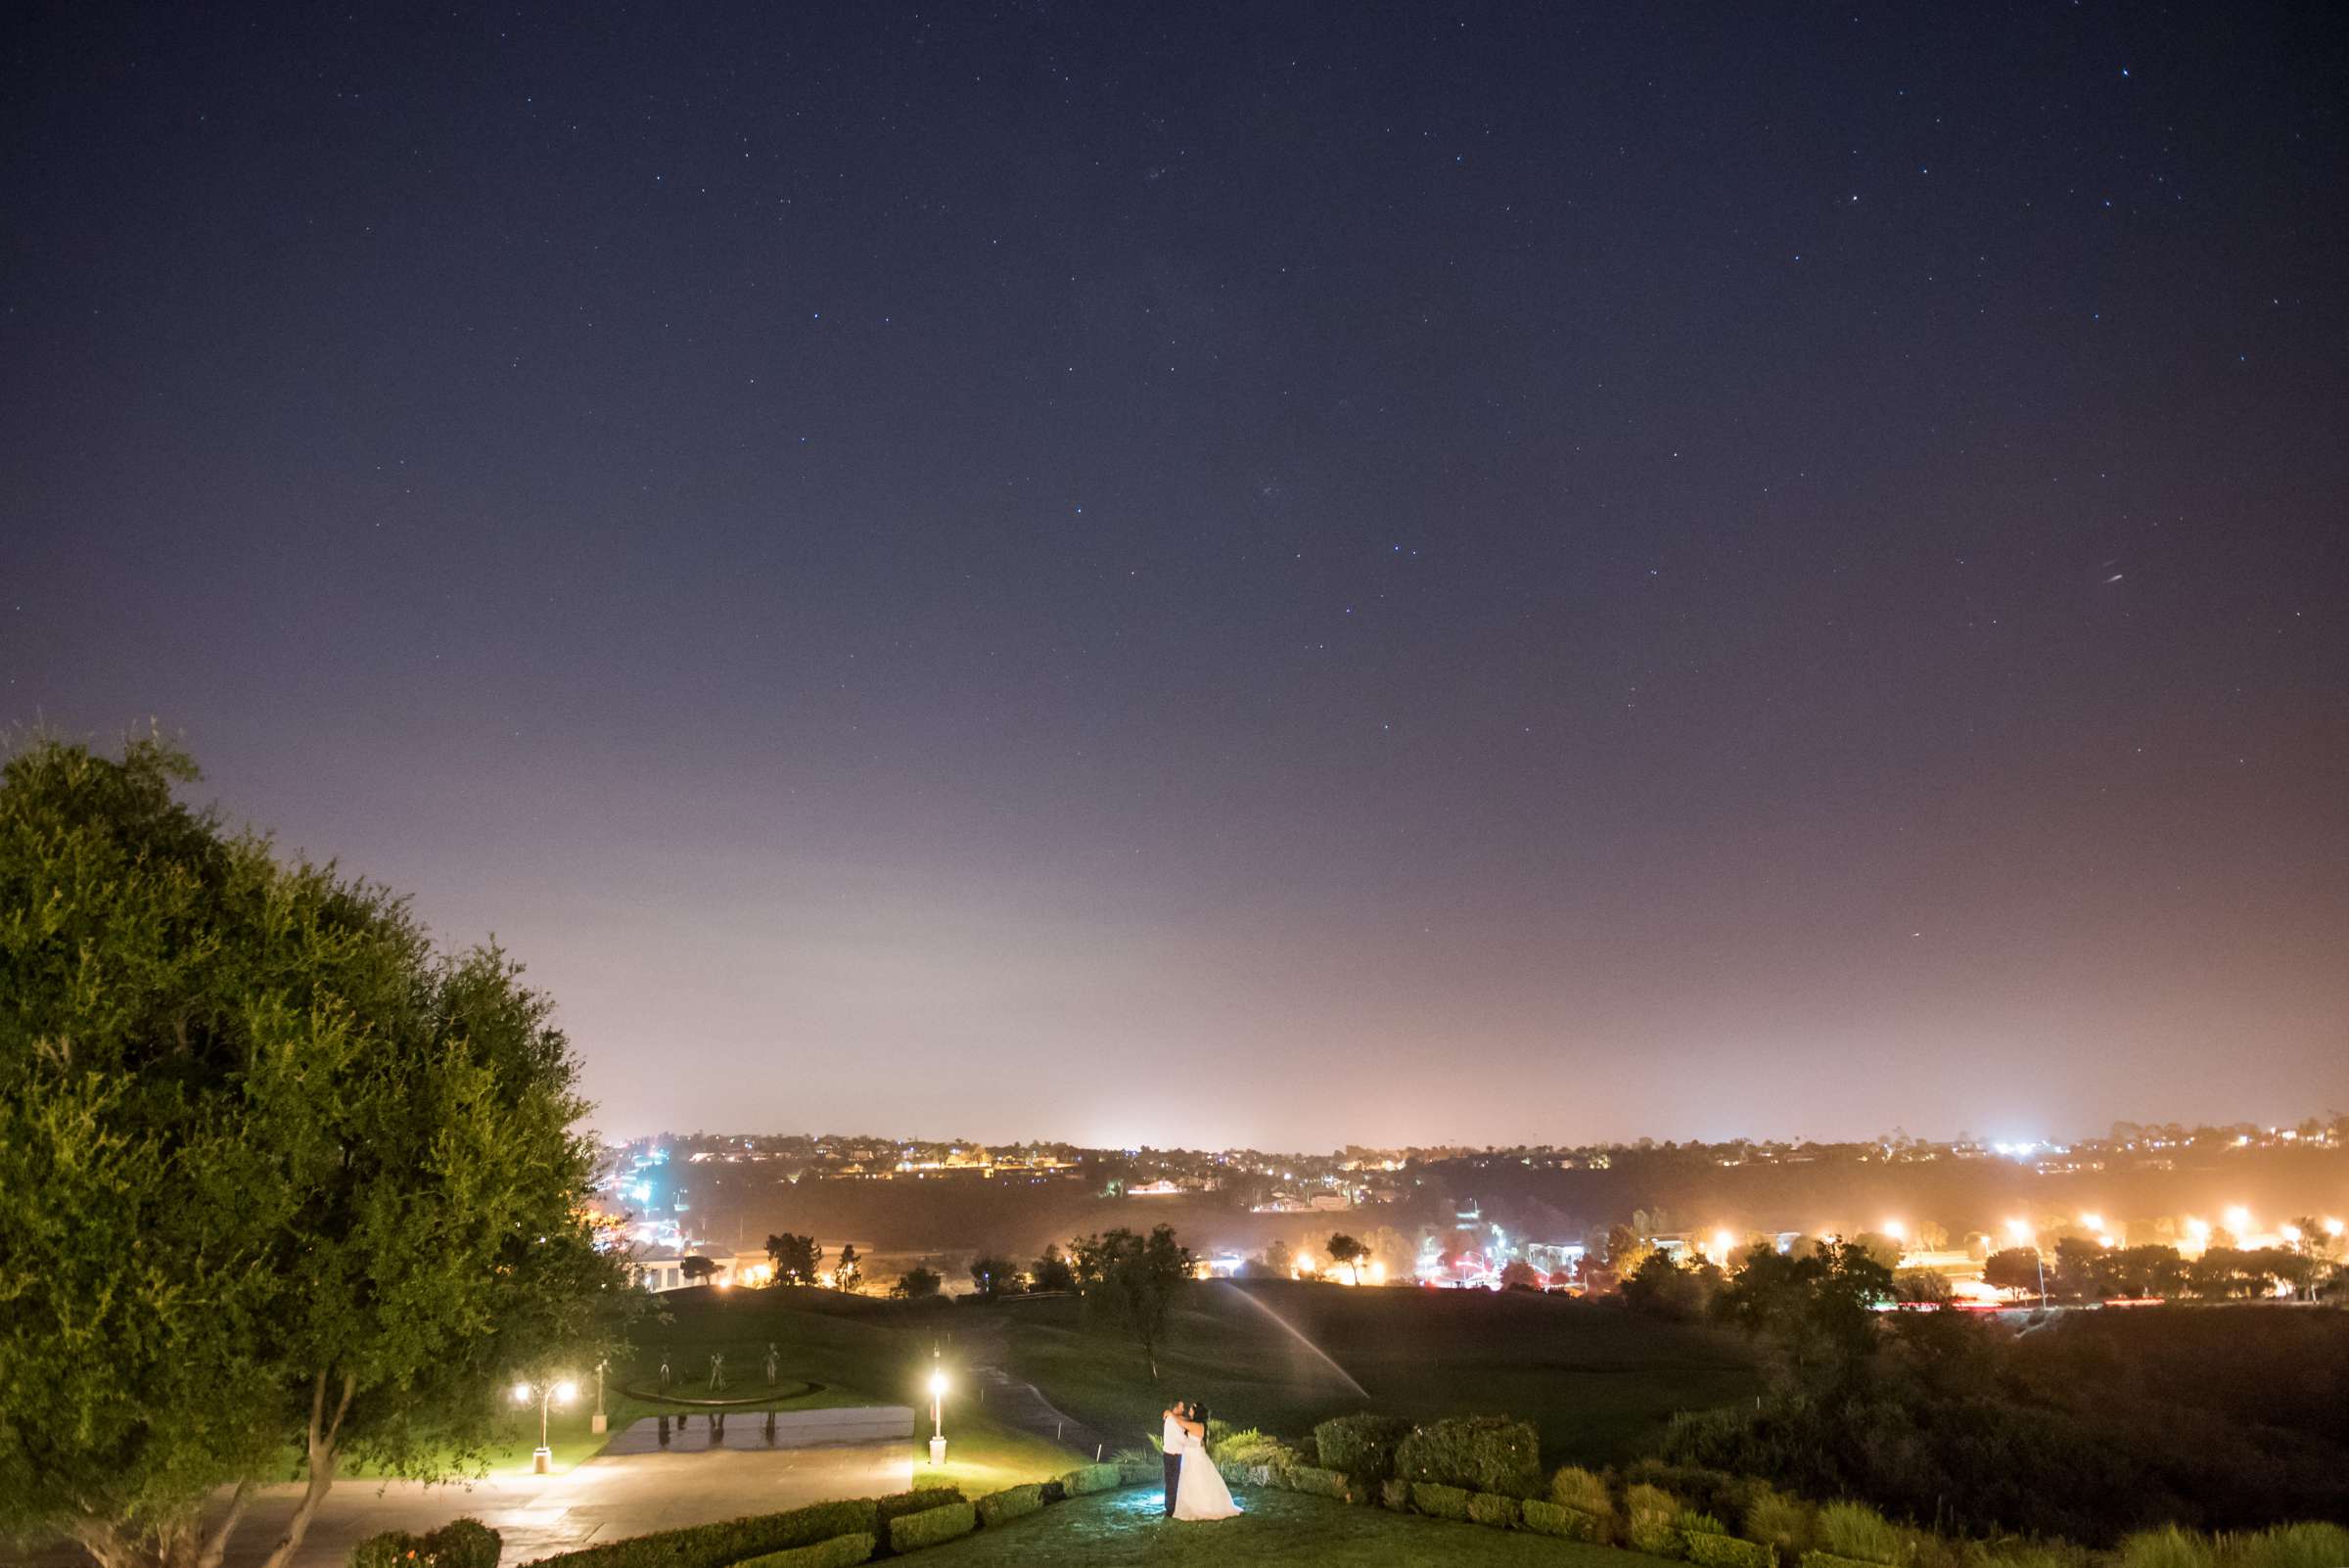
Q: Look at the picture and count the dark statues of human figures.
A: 3